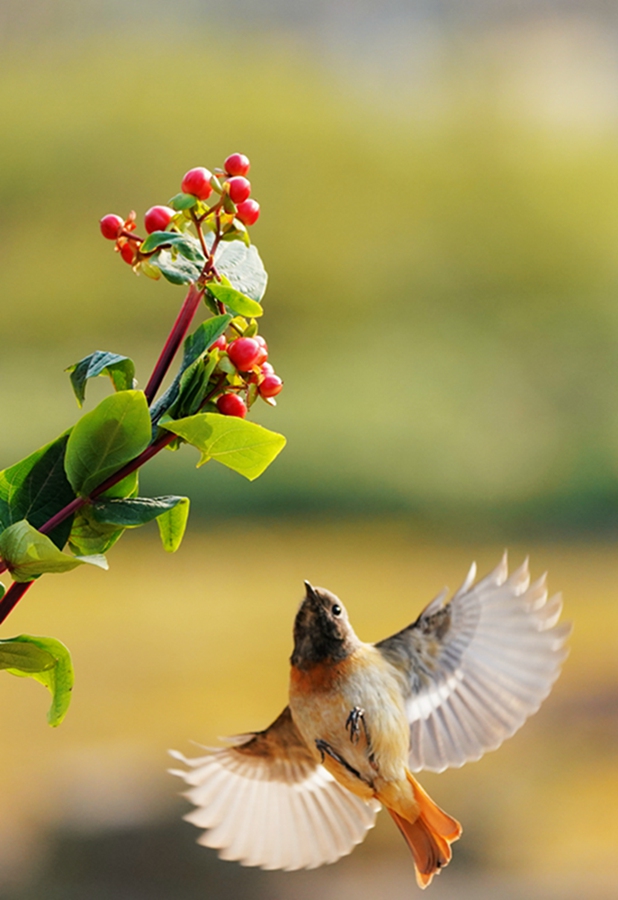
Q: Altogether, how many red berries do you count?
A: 14